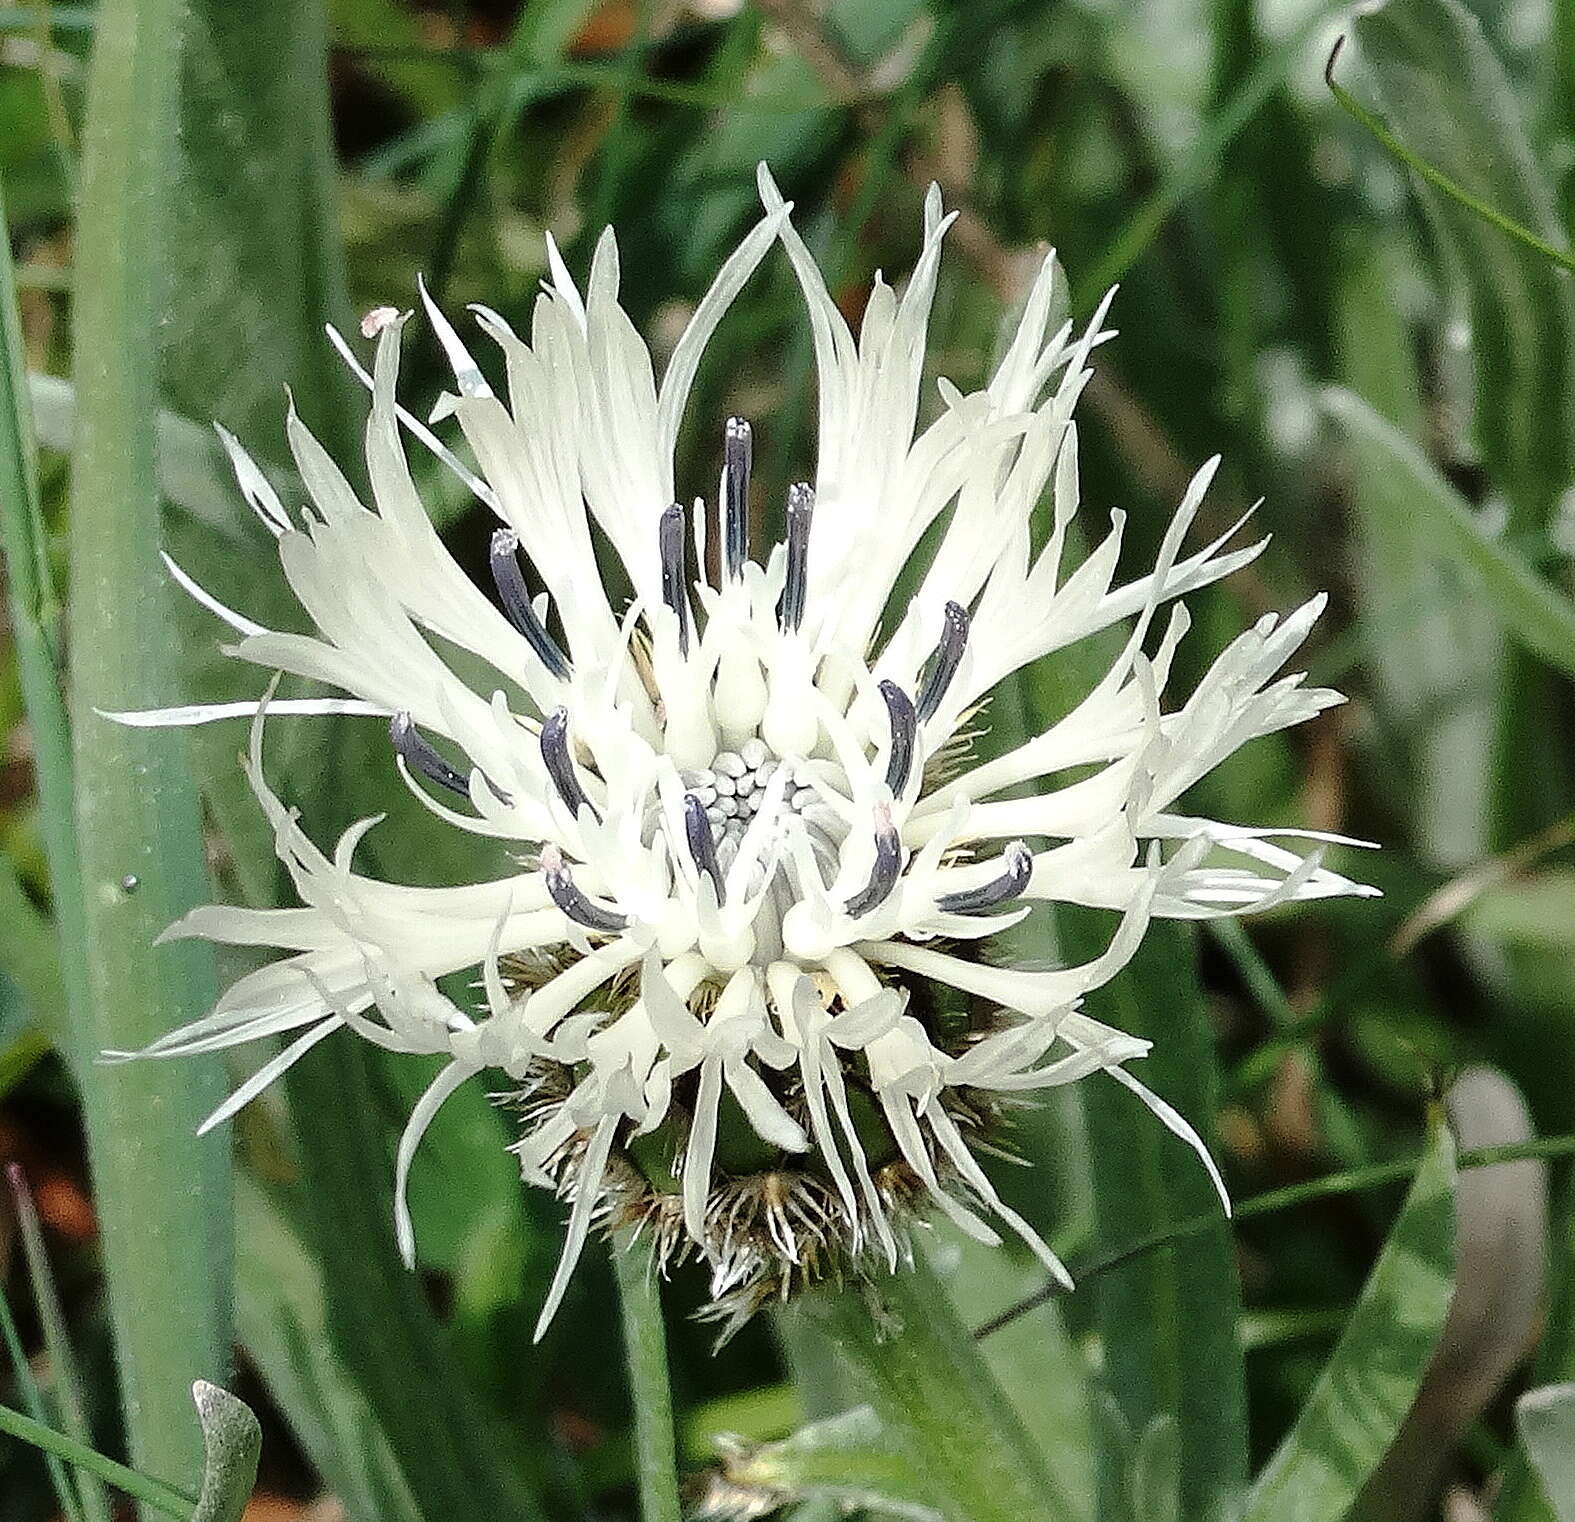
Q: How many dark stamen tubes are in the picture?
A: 12